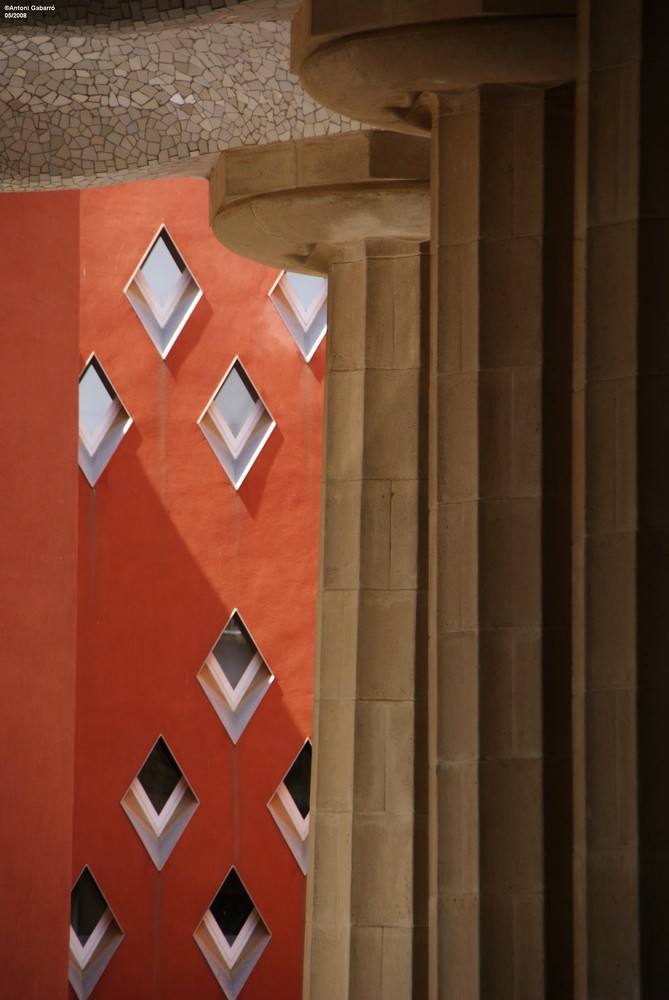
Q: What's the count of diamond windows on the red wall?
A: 9